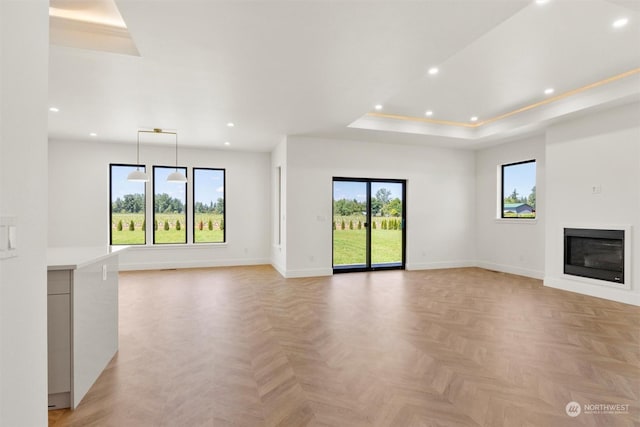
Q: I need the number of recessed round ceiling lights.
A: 11